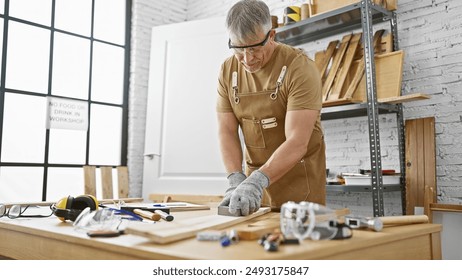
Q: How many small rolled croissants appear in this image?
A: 0